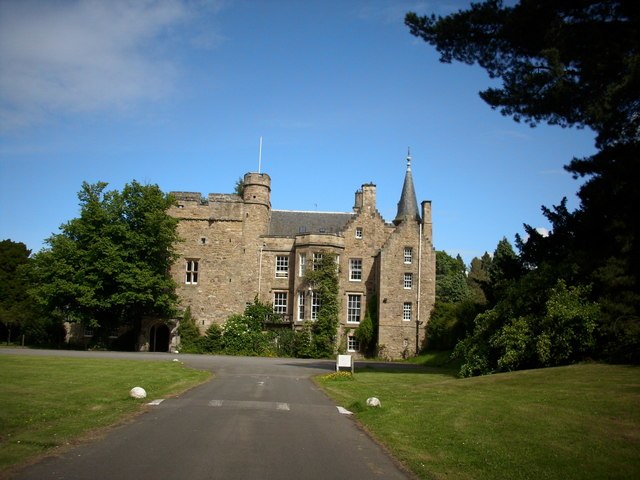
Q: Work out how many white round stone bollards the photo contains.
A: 2